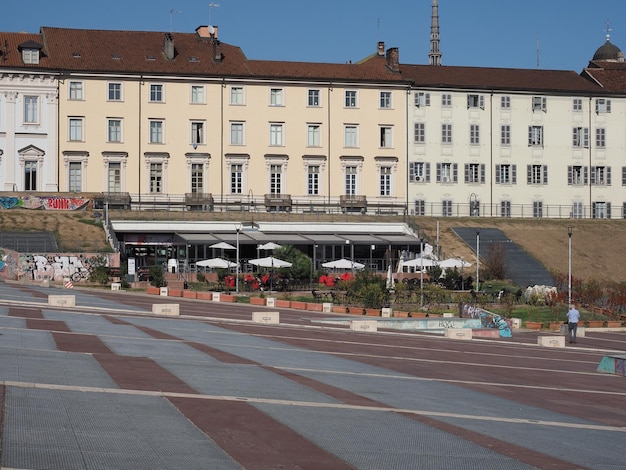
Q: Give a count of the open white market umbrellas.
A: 7